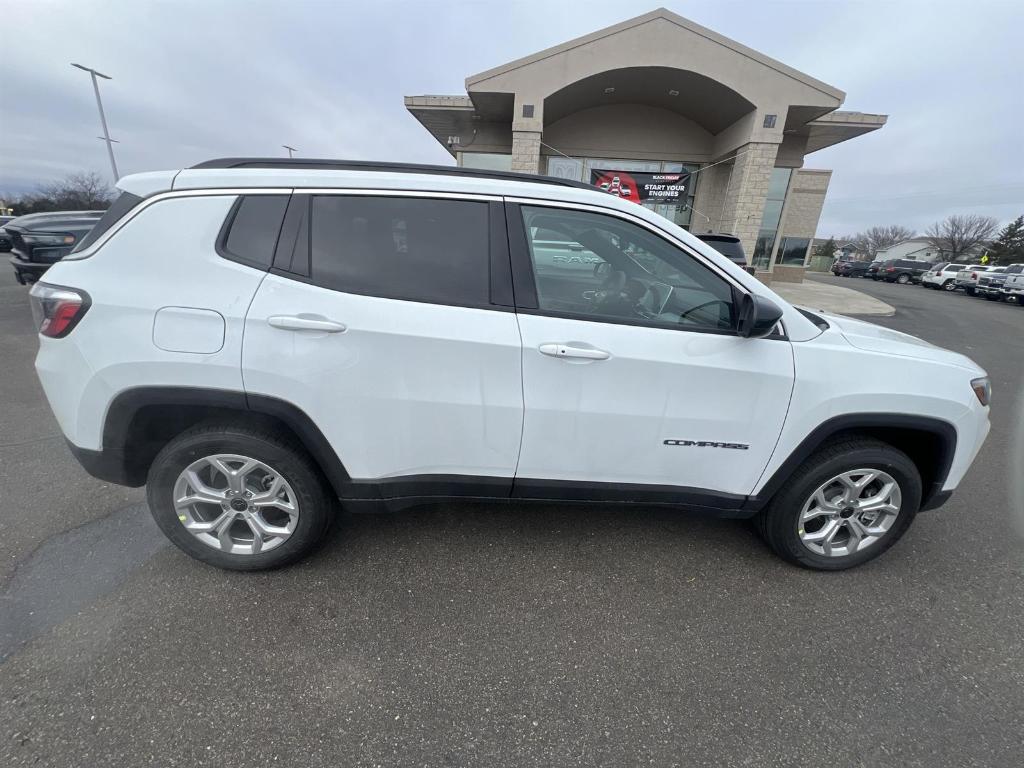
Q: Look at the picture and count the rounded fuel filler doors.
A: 1